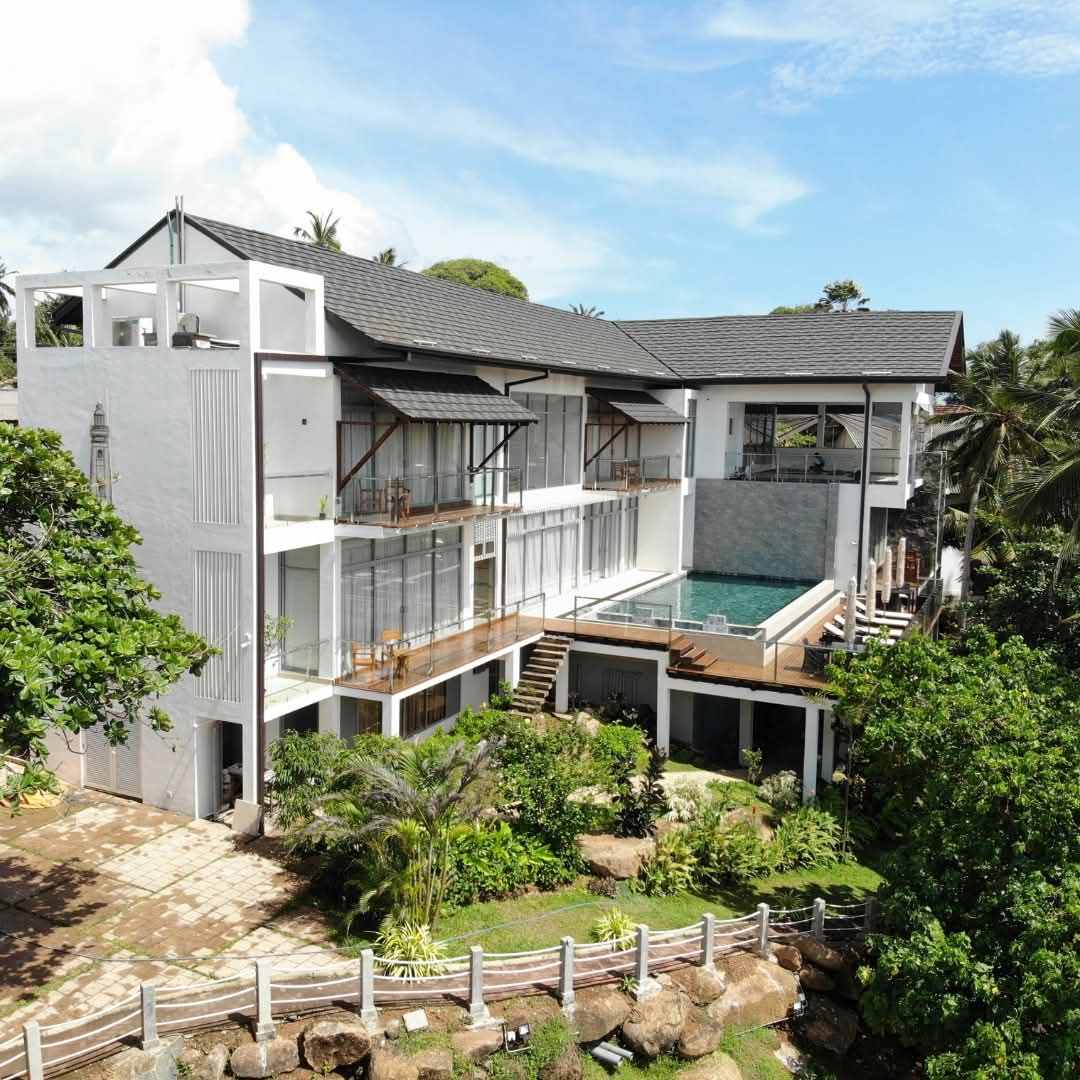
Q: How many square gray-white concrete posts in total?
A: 11